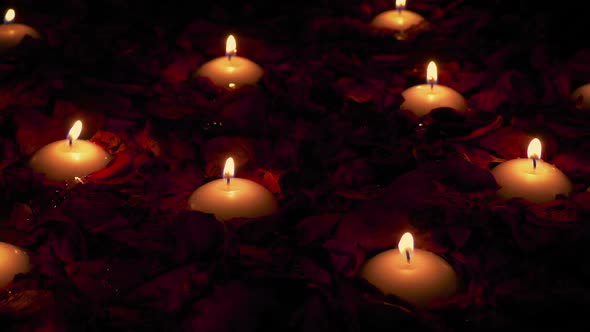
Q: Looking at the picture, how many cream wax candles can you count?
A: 10